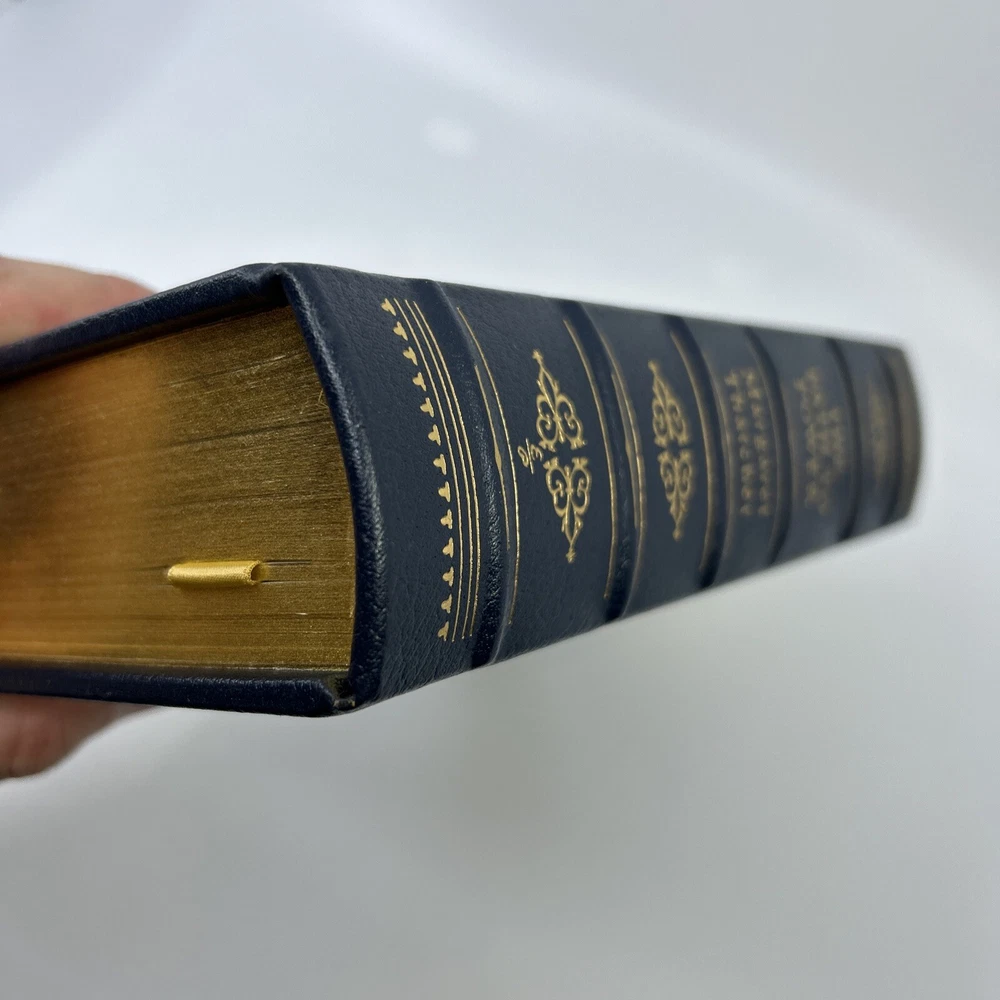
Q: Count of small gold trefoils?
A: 13